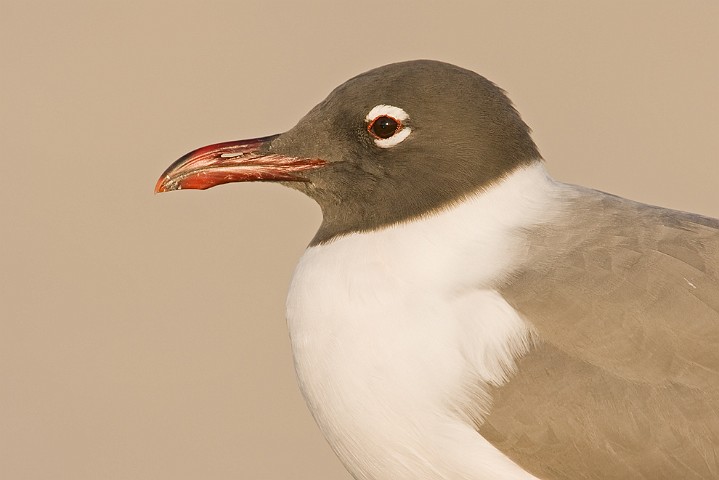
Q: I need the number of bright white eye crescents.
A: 2